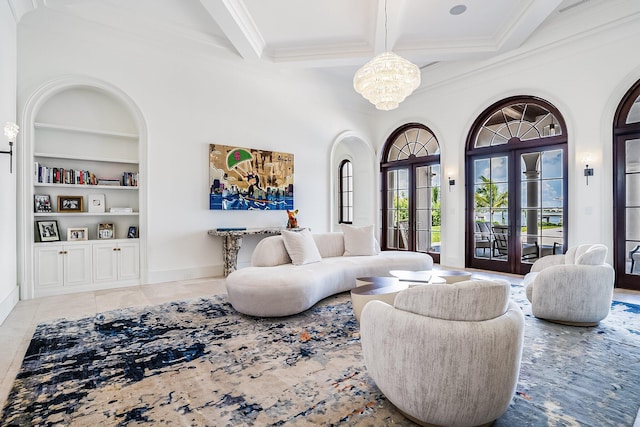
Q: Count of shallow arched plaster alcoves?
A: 2